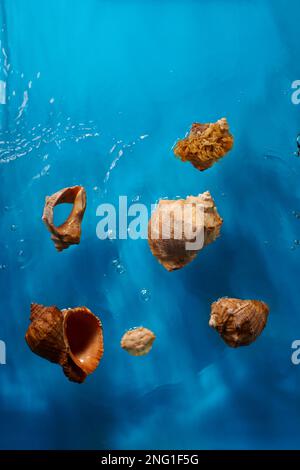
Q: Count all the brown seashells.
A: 6